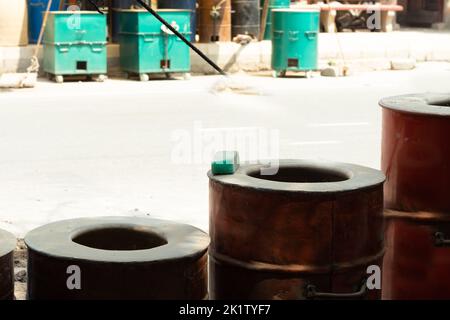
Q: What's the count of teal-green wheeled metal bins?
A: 3